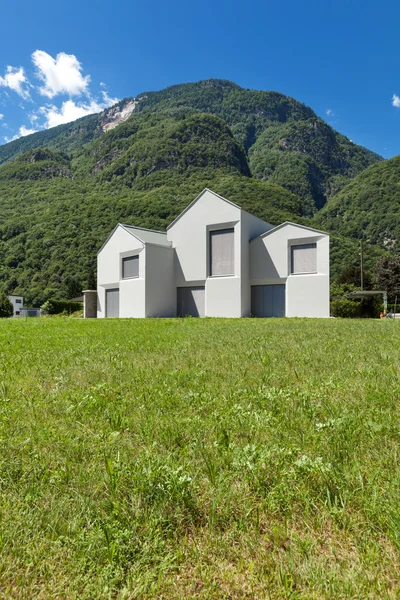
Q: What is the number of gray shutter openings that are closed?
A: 6